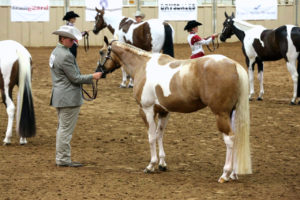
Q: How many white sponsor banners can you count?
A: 4